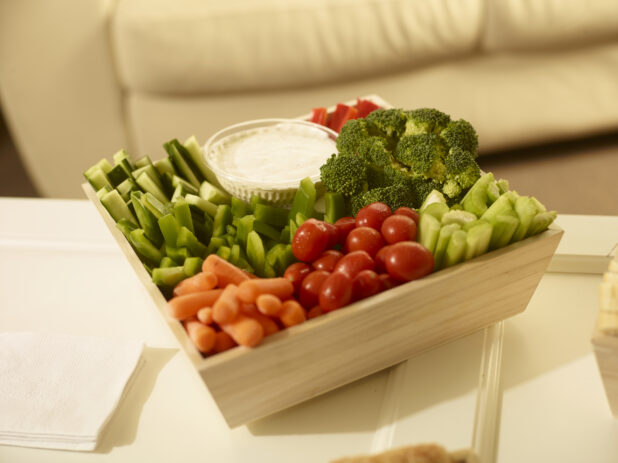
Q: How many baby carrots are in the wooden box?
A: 12